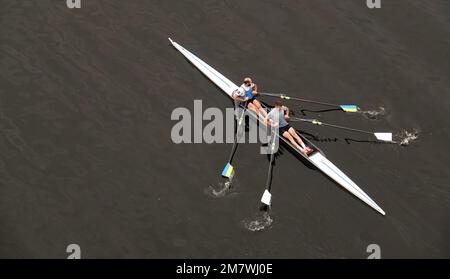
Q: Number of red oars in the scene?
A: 0